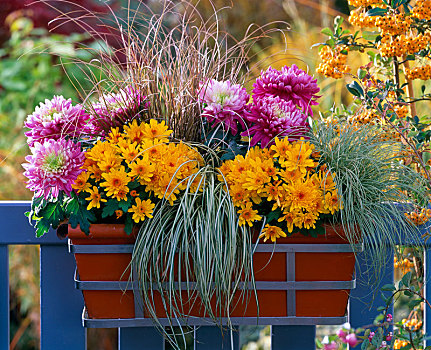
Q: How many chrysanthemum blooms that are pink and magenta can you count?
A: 6